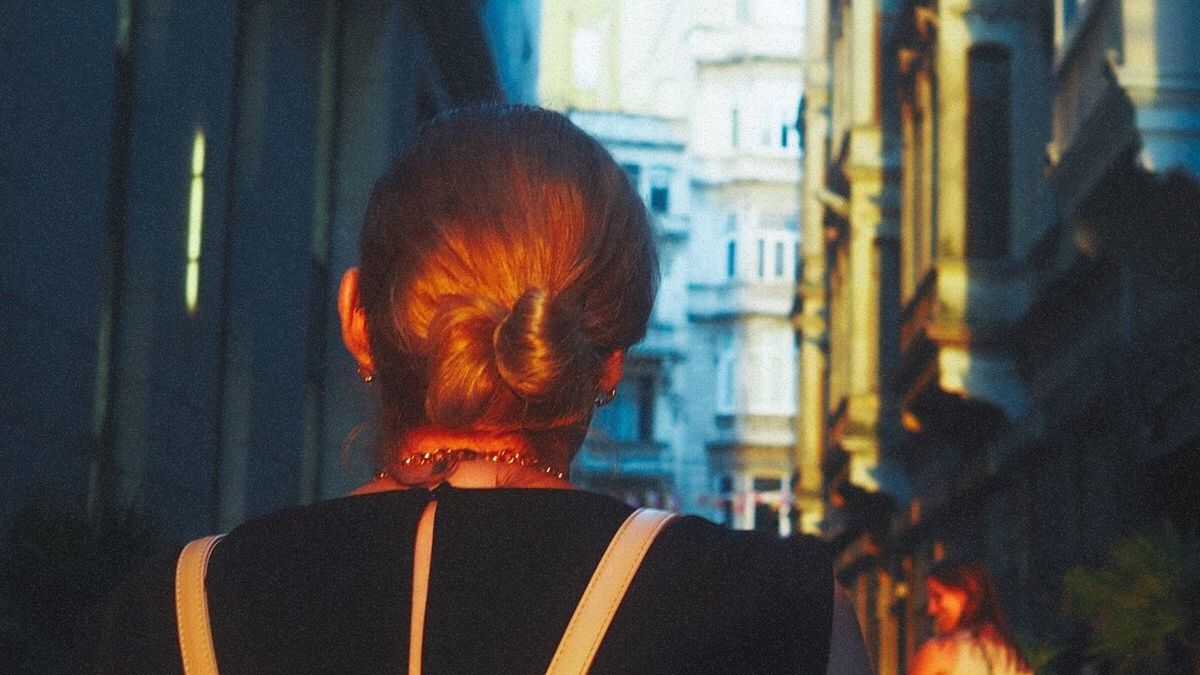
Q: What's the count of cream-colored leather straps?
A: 2